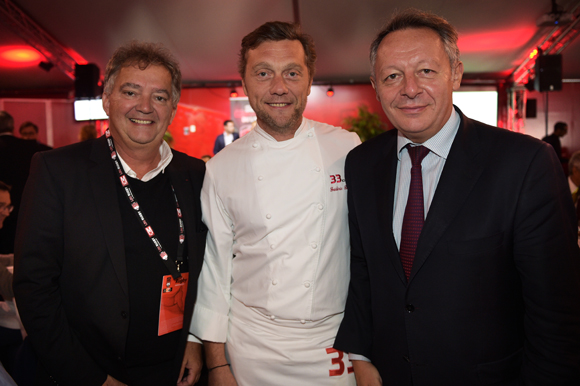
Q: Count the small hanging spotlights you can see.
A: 2